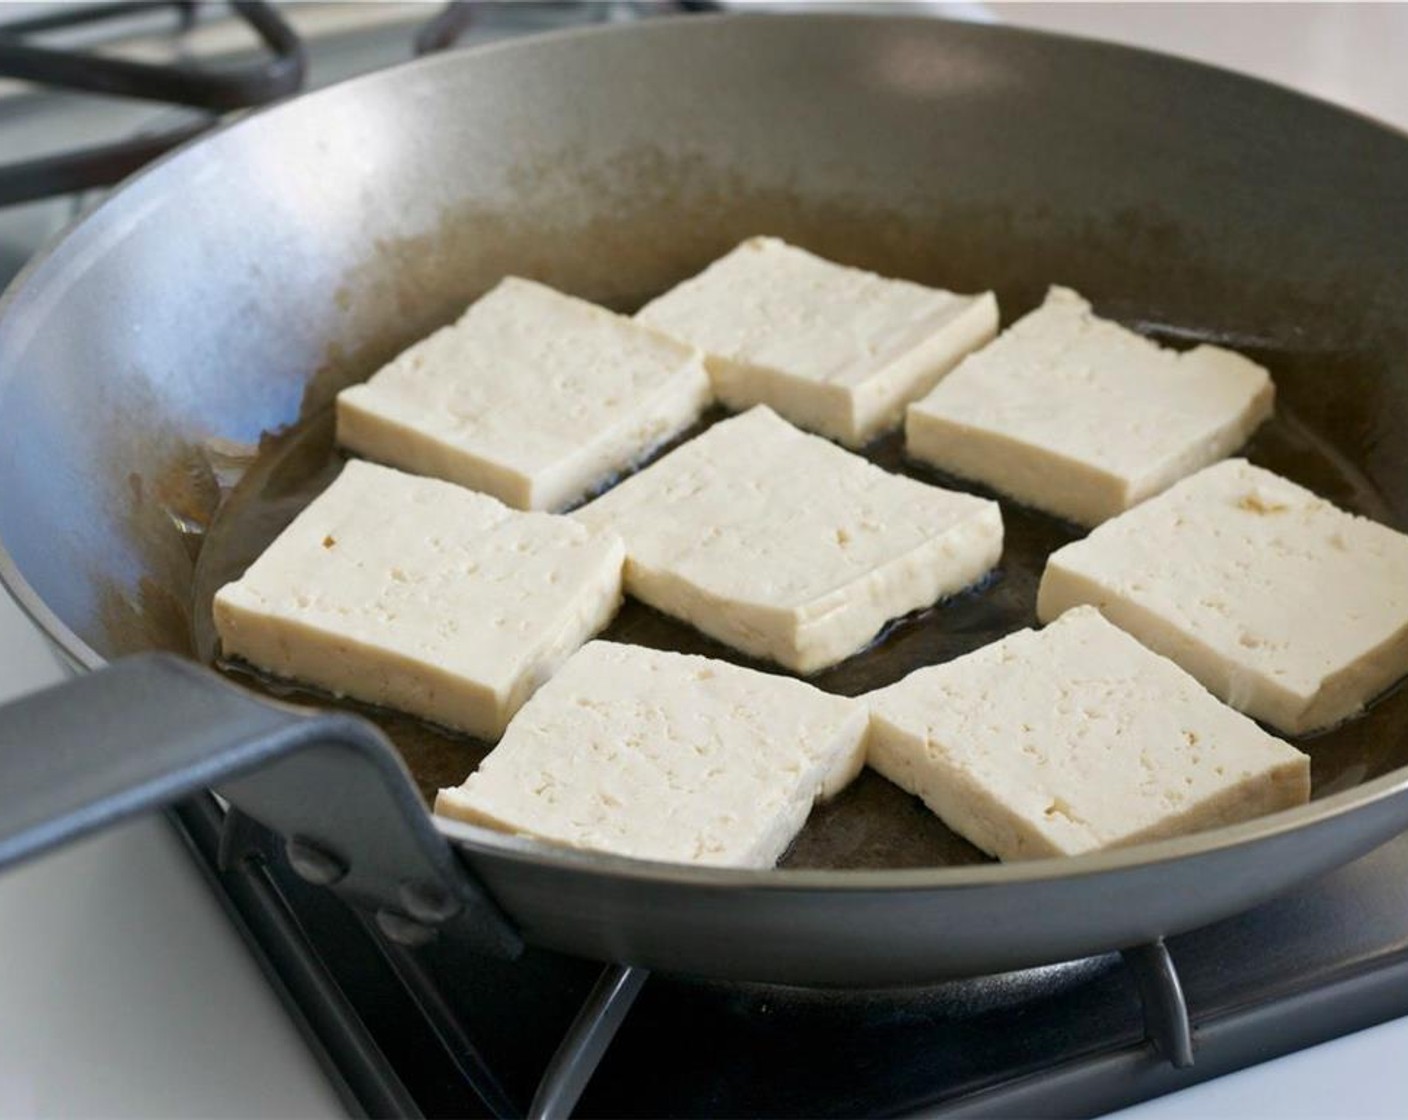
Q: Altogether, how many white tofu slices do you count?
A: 8